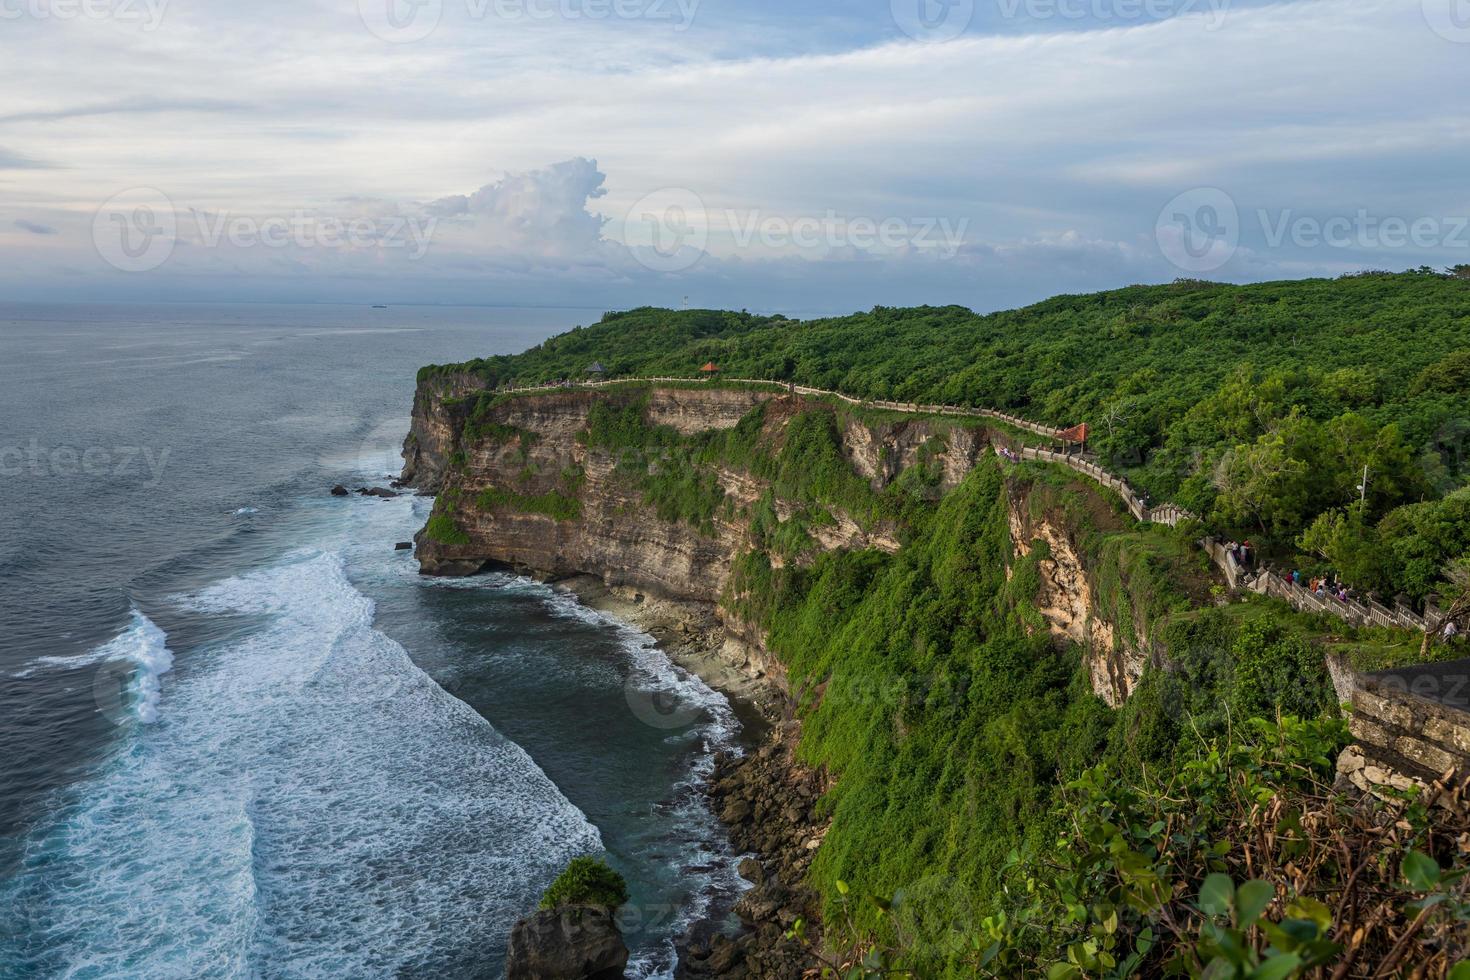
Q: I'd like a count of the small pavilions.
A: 3